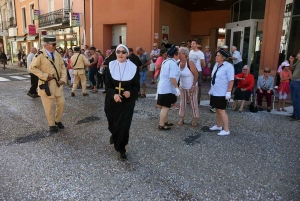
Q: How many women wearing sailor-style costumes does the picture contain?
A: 2